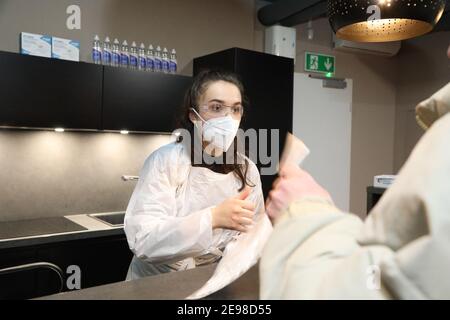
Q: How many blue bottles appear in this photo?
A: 10